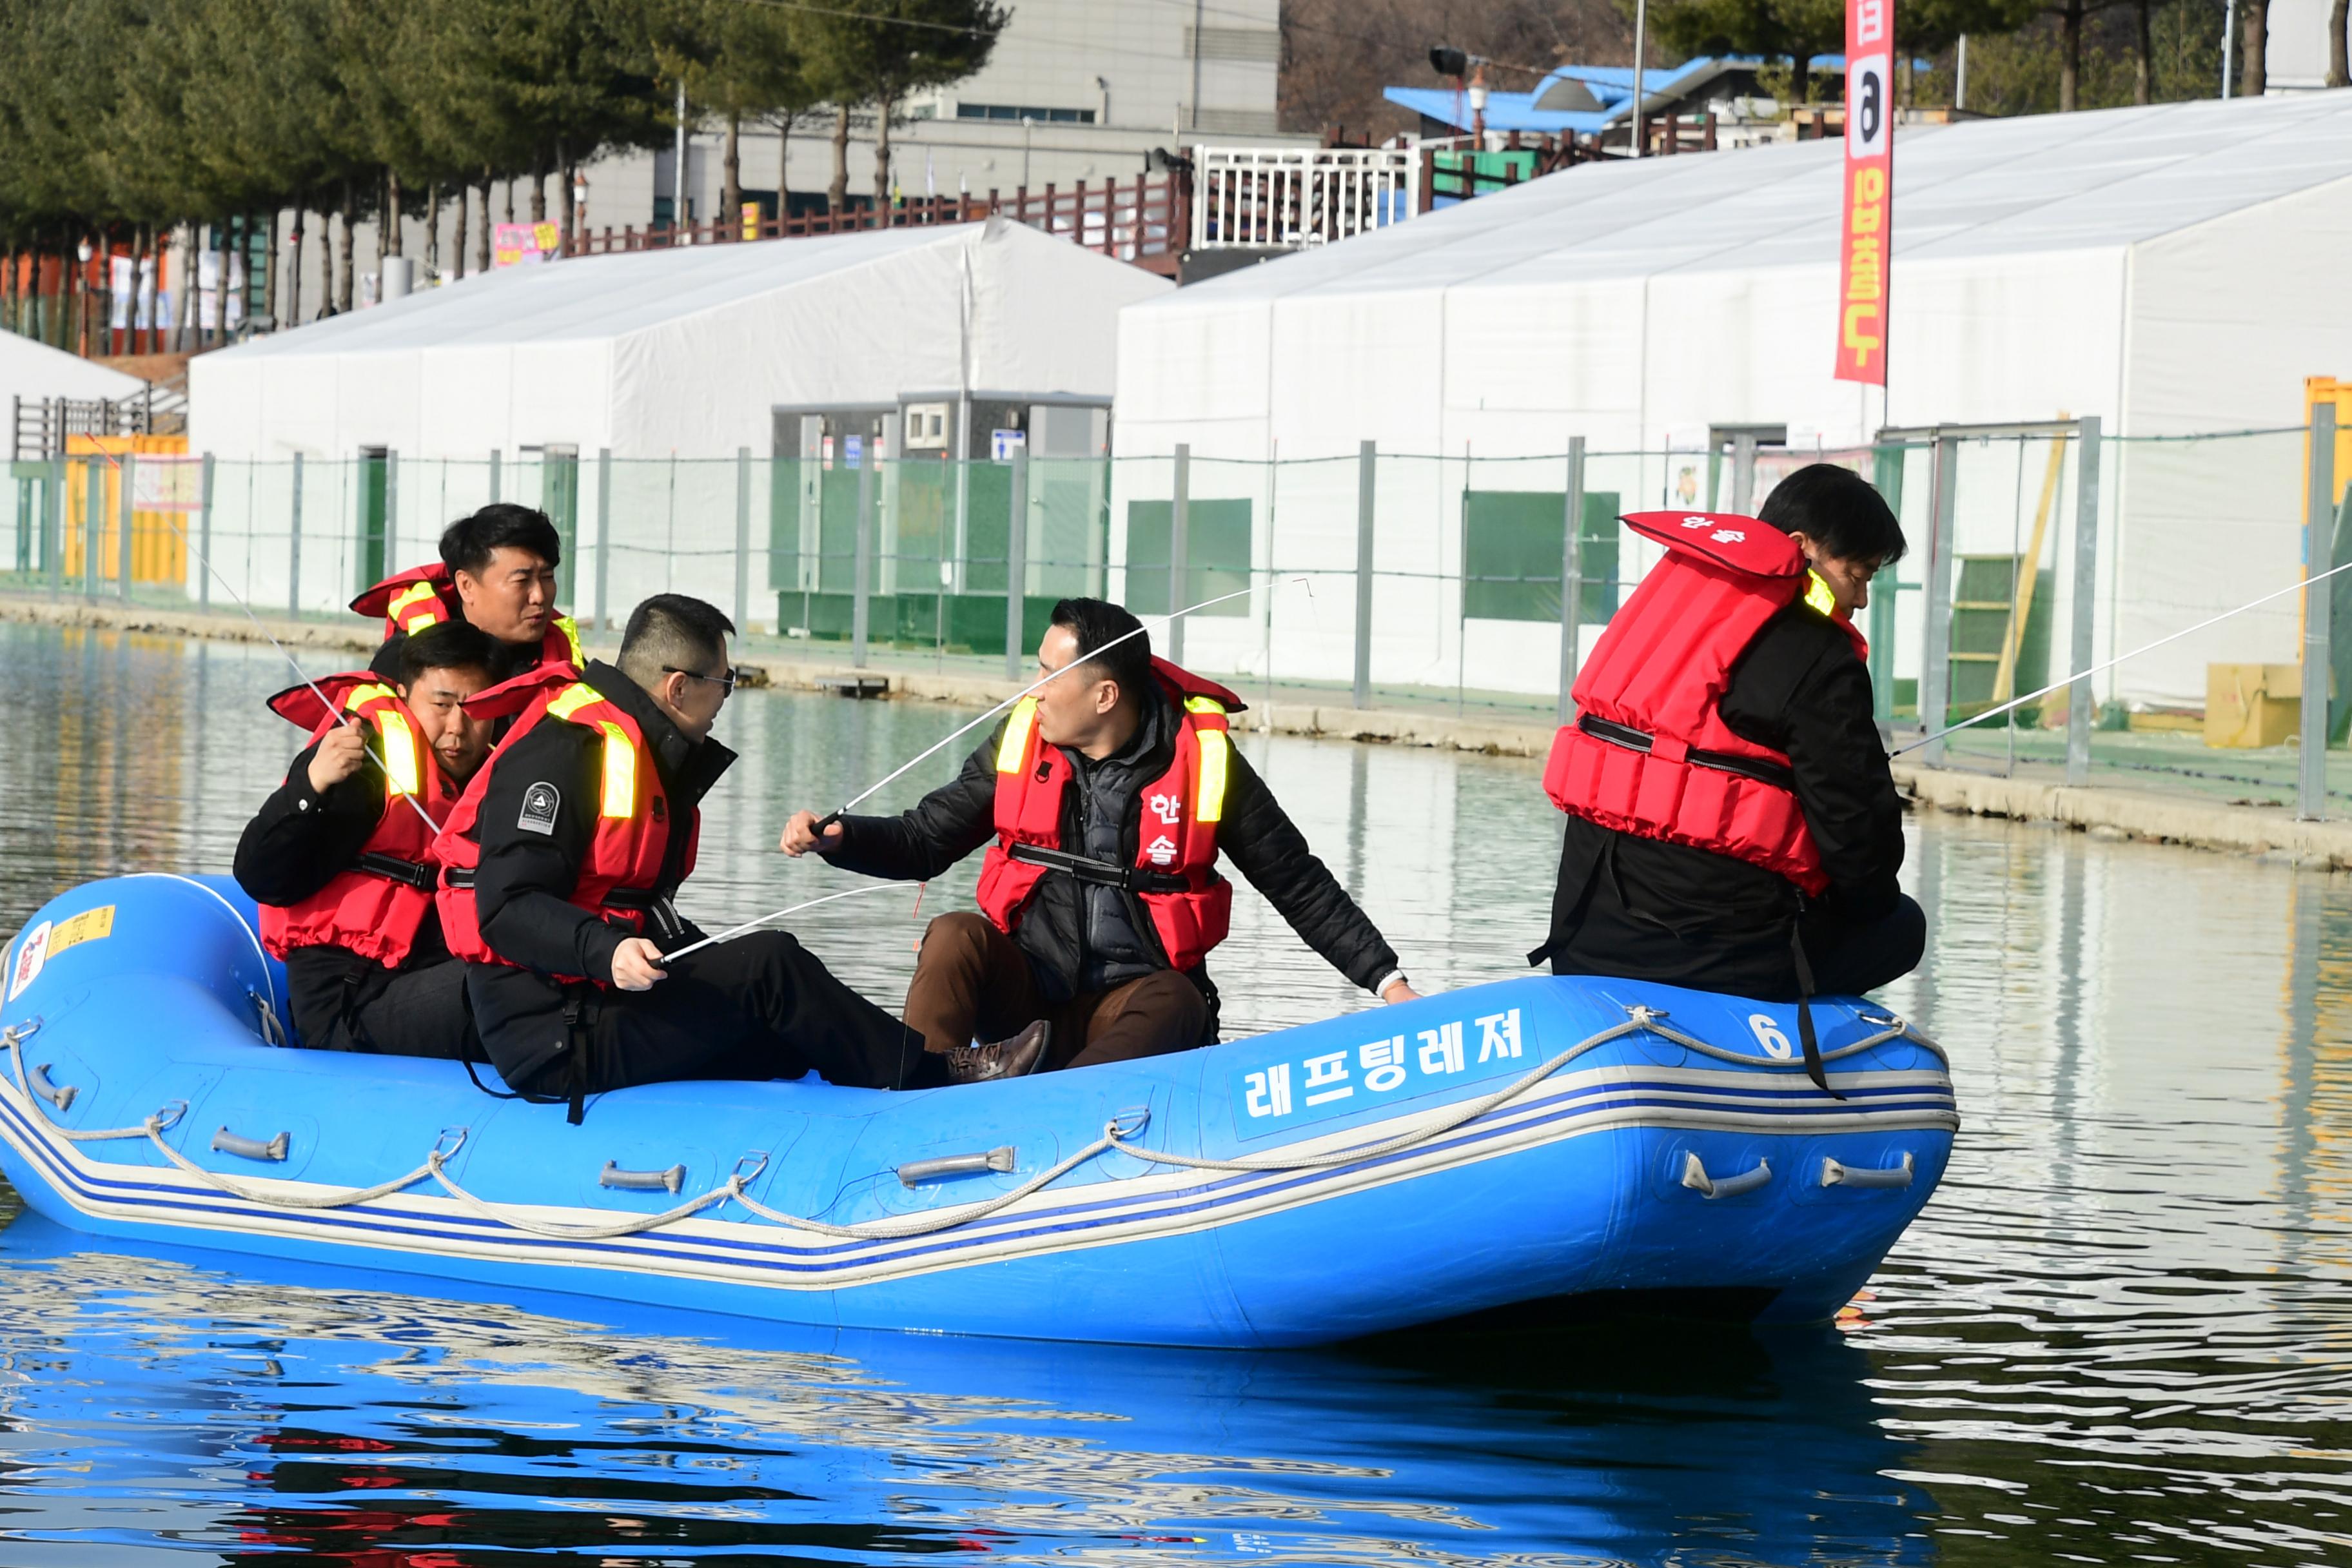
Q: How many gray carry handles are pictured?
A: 6